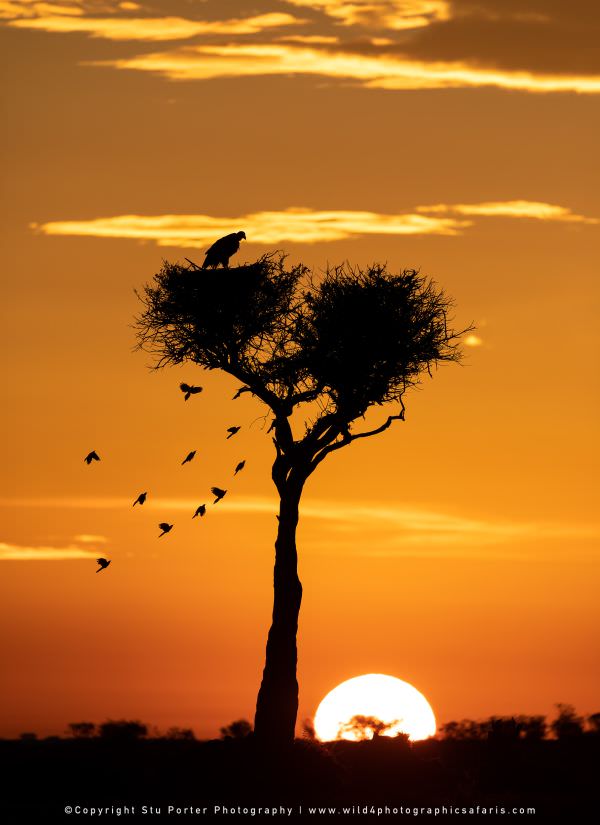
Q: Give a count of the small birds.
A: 10